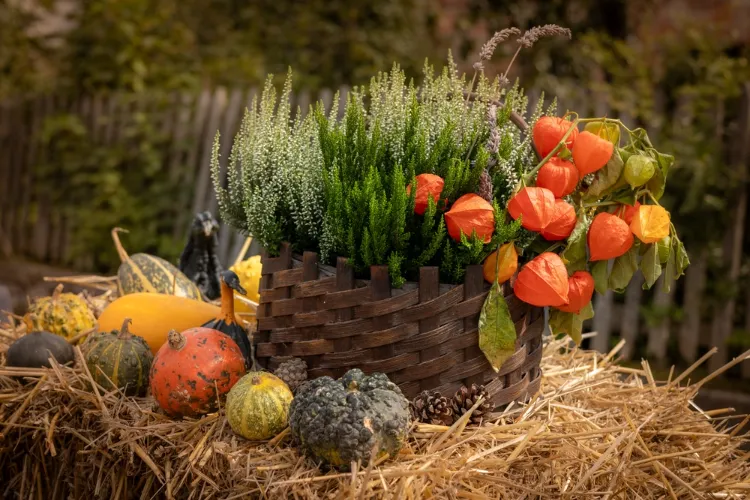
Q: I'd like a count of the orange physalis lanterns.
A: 13